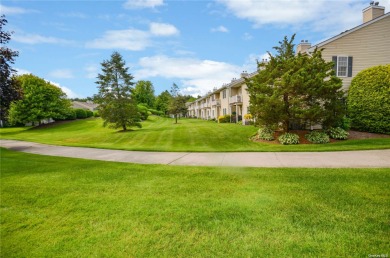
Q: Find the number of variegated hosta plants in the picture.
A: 4